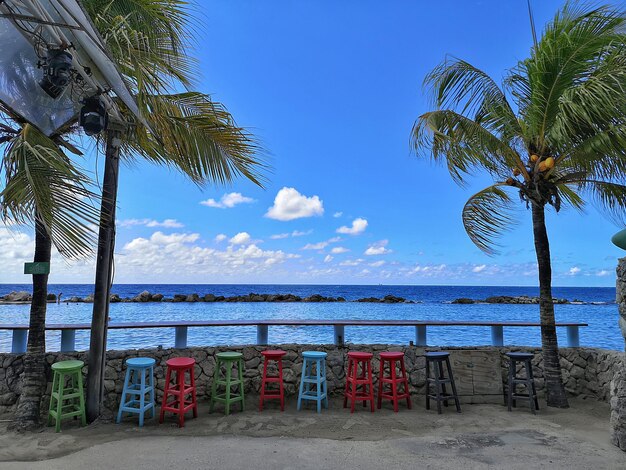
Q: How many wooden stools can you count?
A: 10